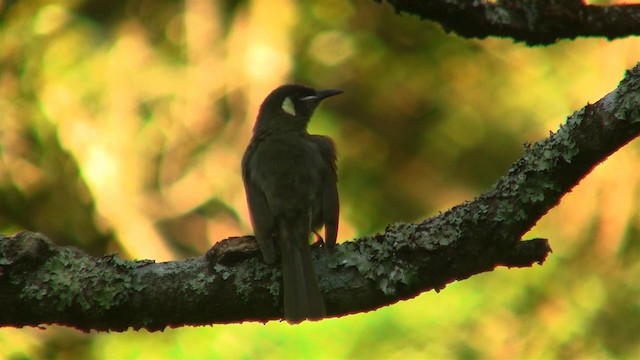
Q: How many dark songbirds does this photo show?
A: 1